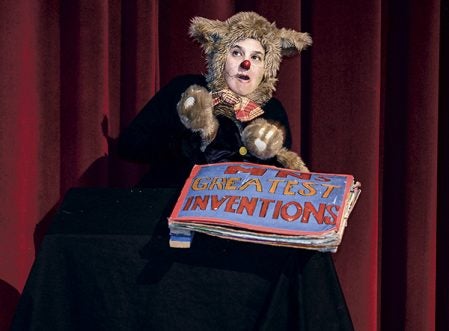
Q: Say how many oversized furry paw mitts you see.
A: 2